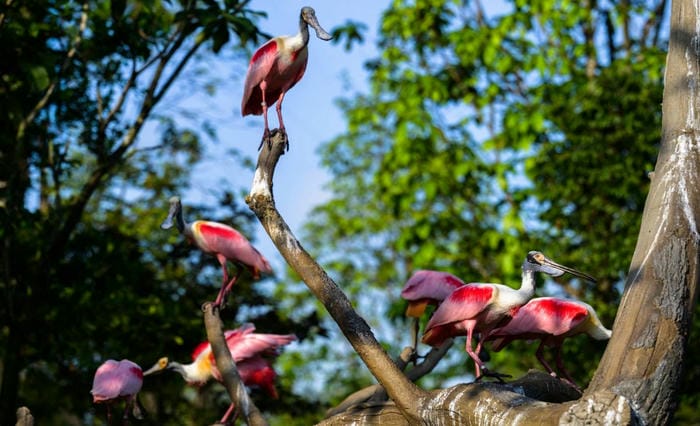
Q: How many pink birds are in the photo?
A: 7